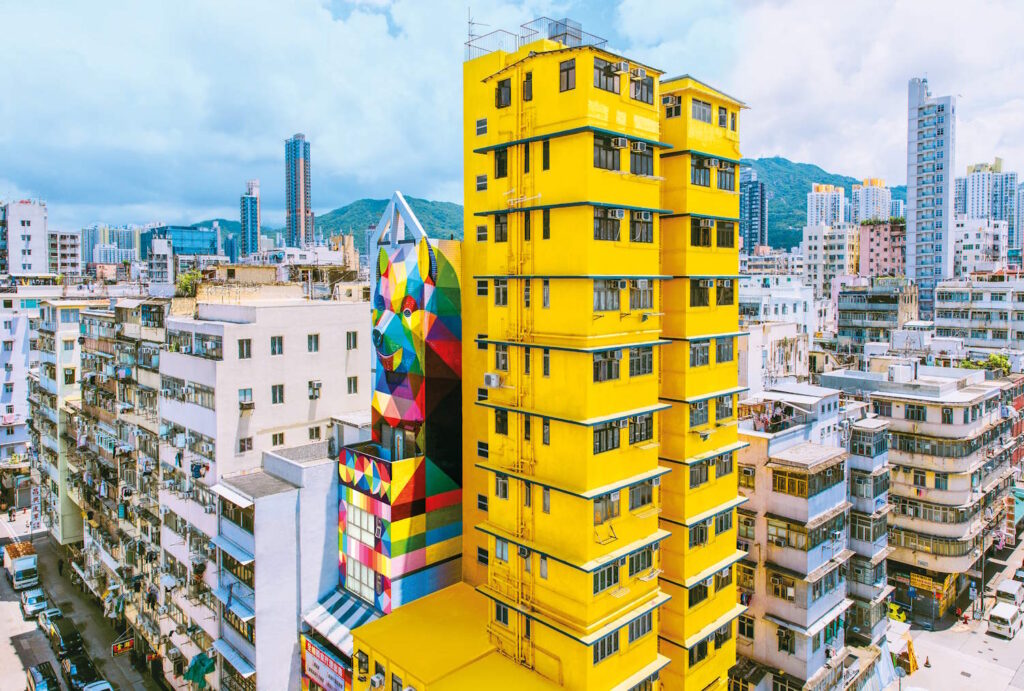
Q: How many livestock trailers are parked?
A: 0